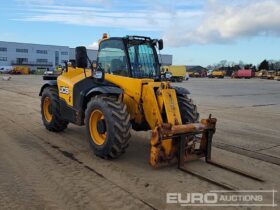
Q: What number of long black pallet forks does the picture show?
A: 2